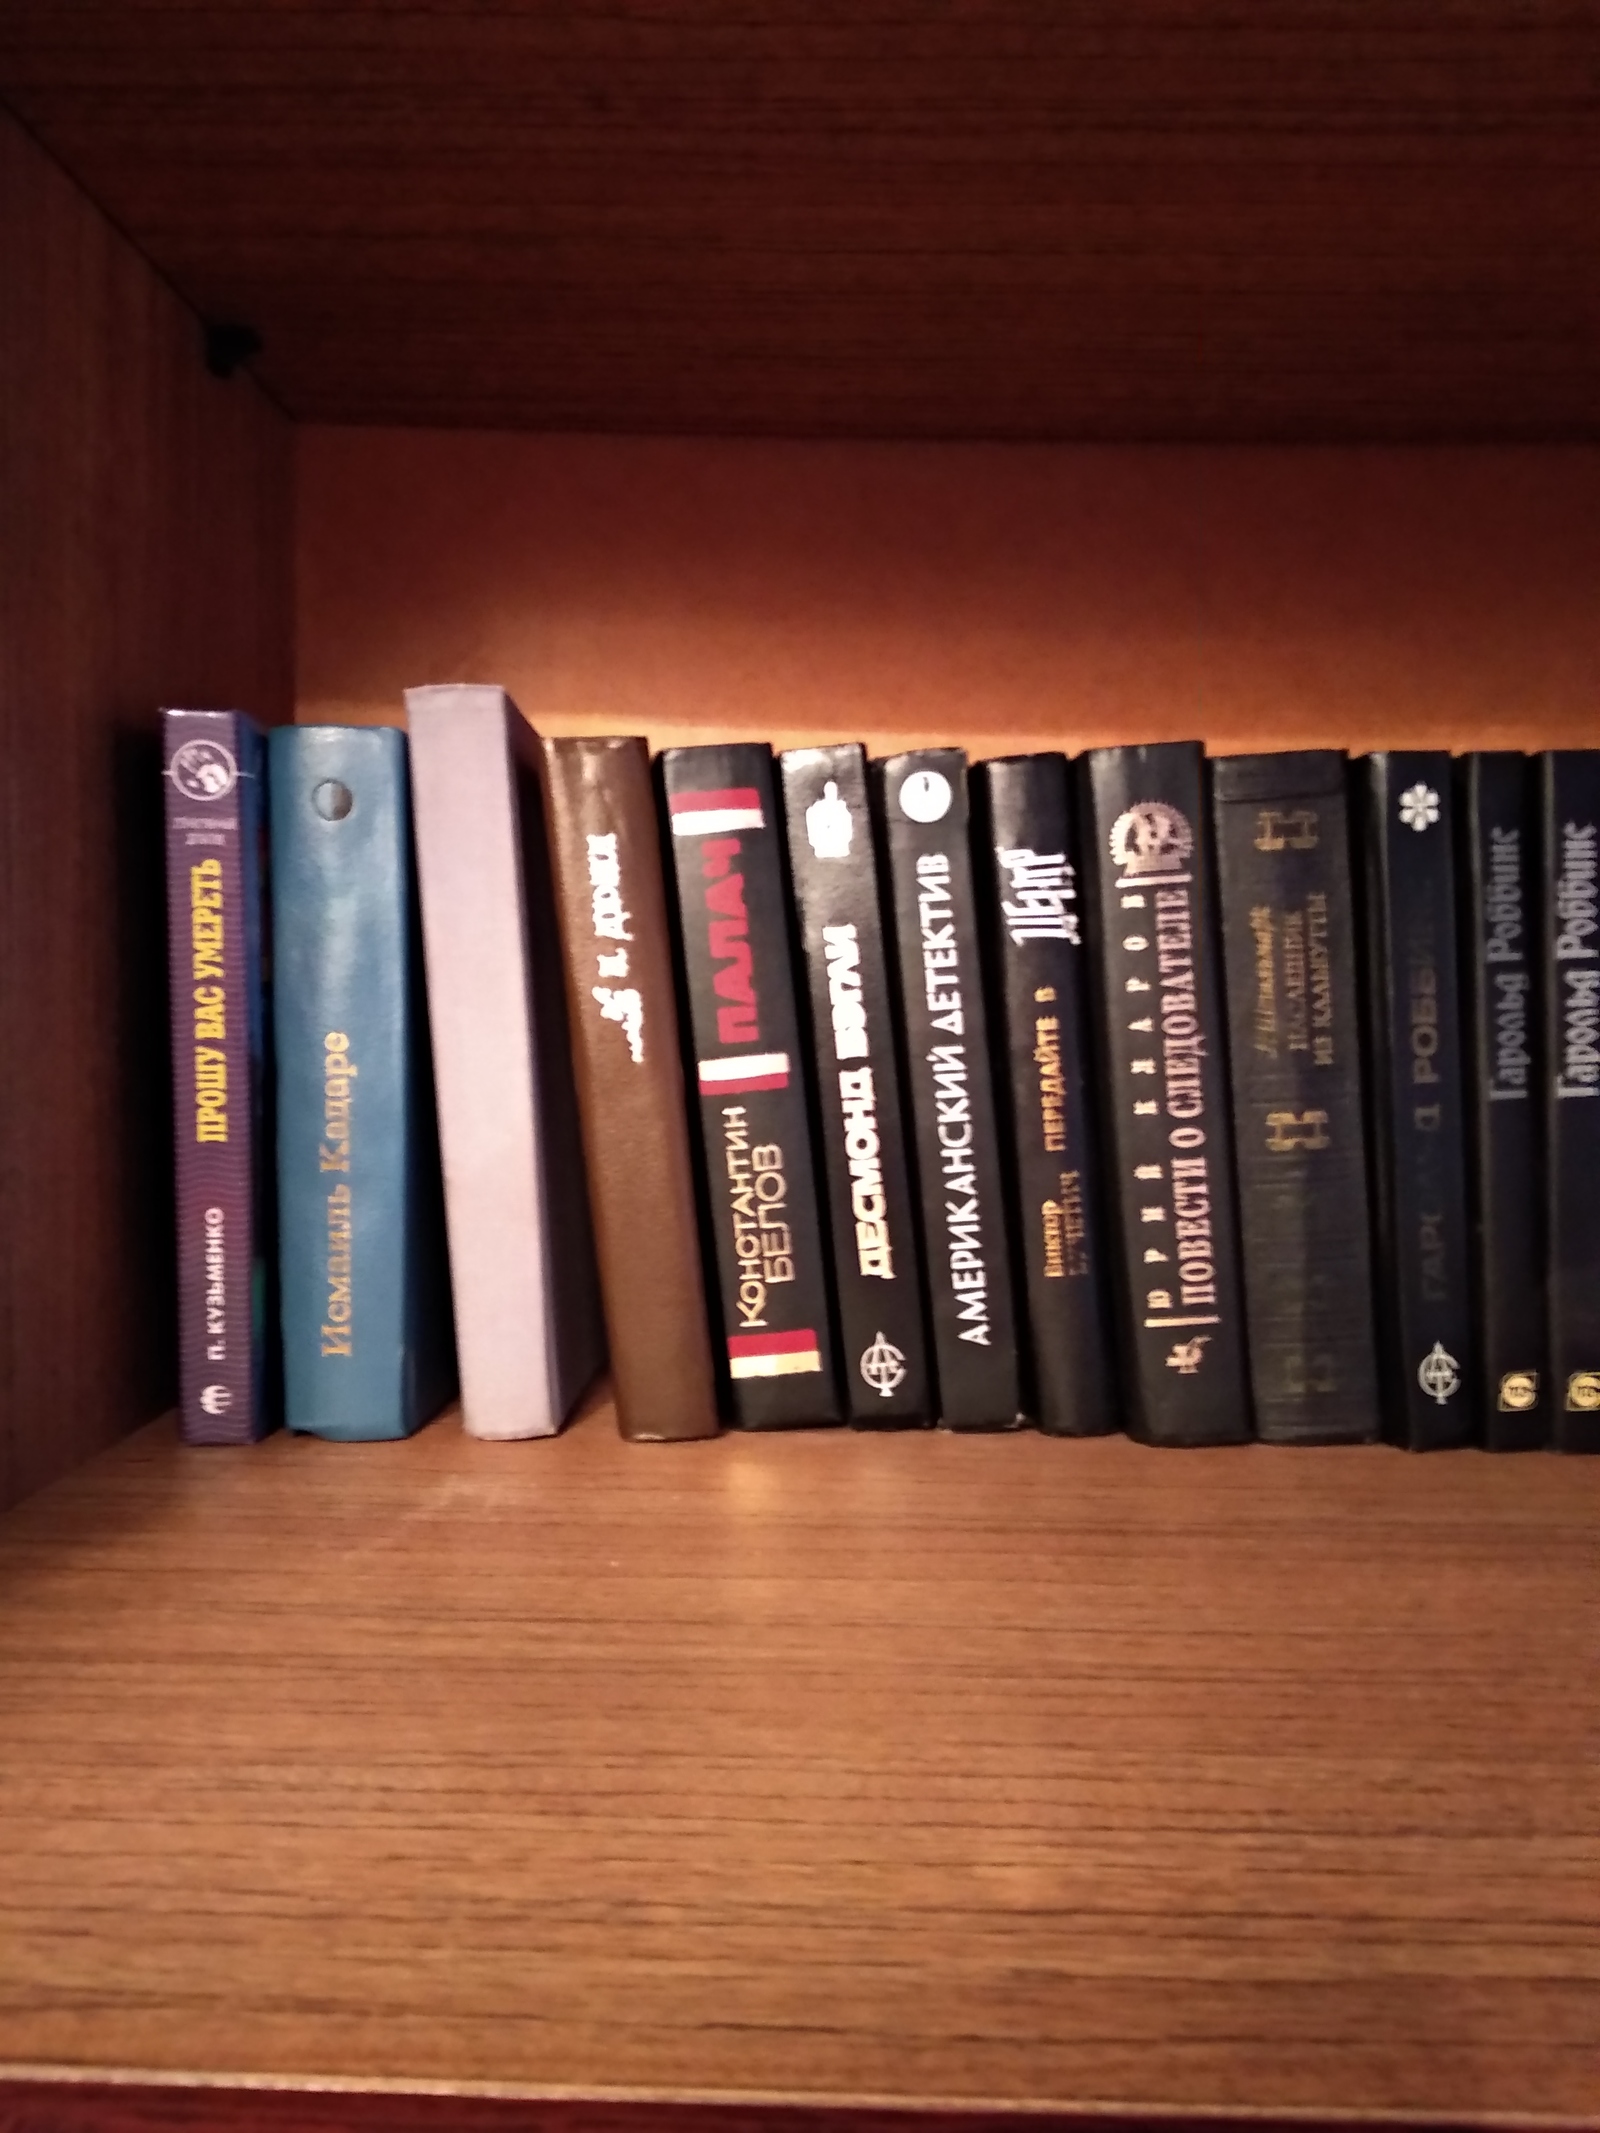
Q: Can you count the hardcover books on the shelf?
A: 13